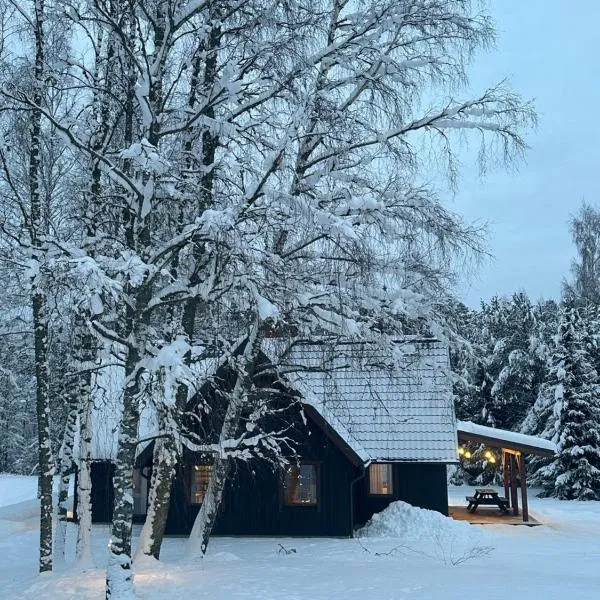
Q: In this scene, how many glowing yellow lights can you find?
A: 4